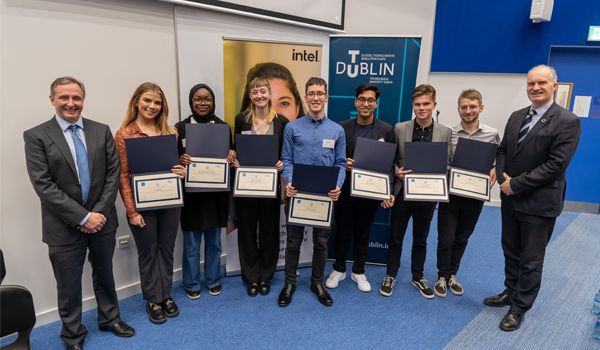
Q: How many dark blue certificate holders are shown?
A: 7